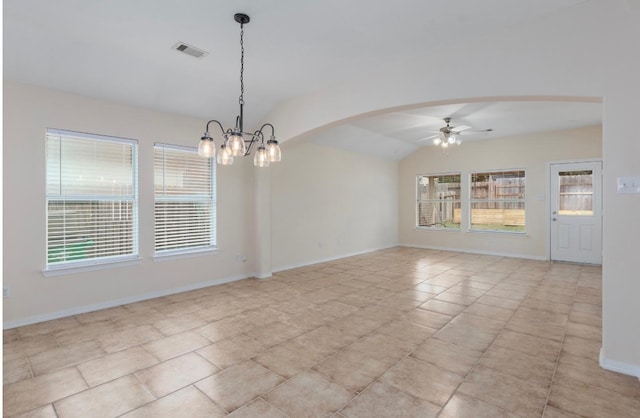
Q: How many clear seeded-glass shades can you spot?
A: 5